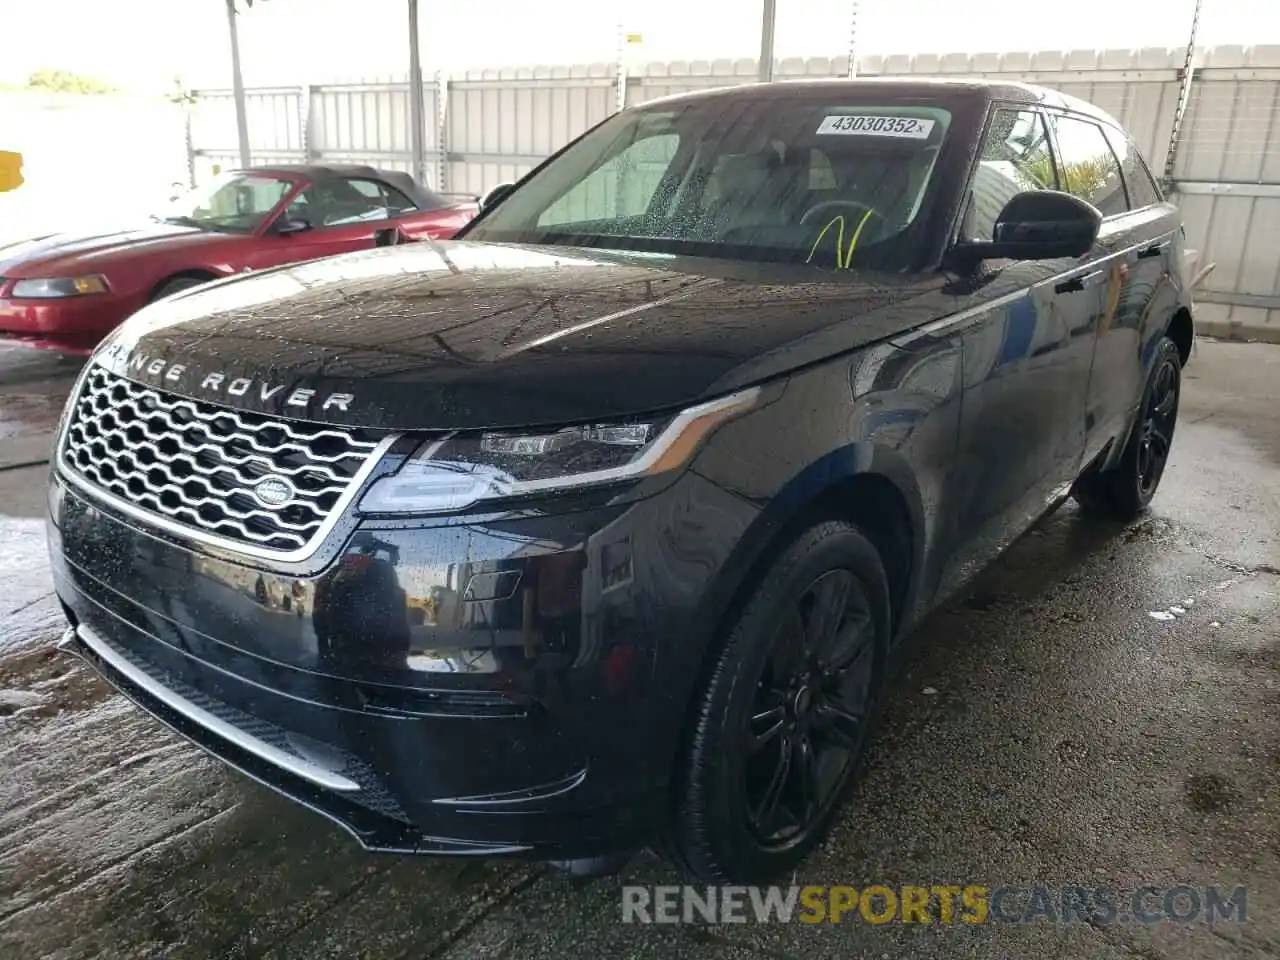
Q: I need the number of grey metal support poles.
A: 3